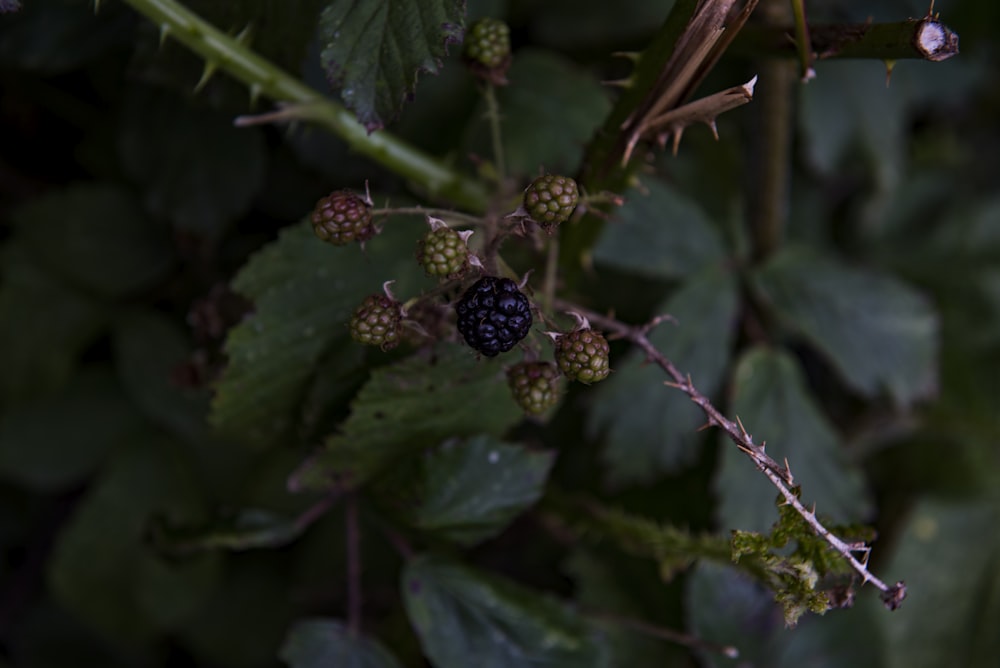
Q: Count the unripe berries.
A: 7